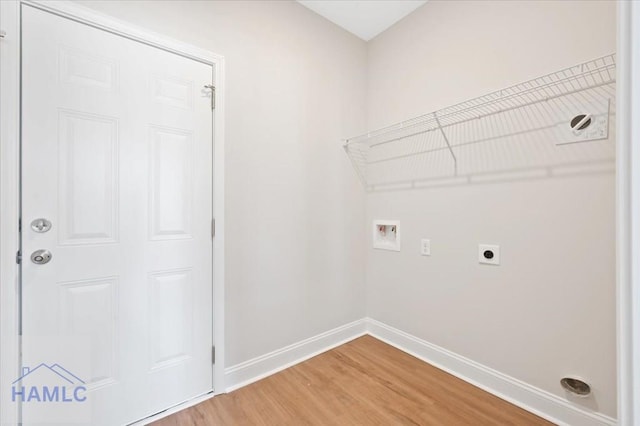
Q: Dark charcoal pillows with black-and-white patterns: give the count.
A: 0